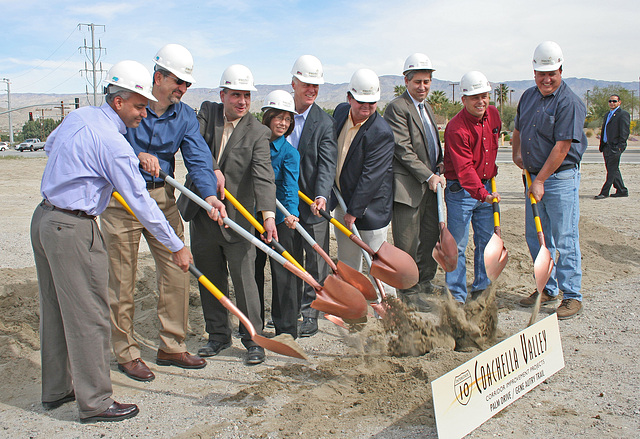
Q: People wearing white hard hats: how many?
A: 9